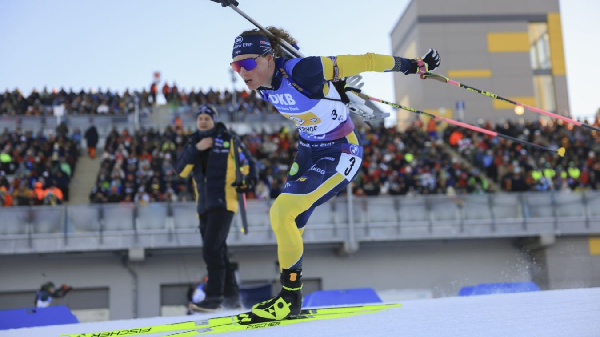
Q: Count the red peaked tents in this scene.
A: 0